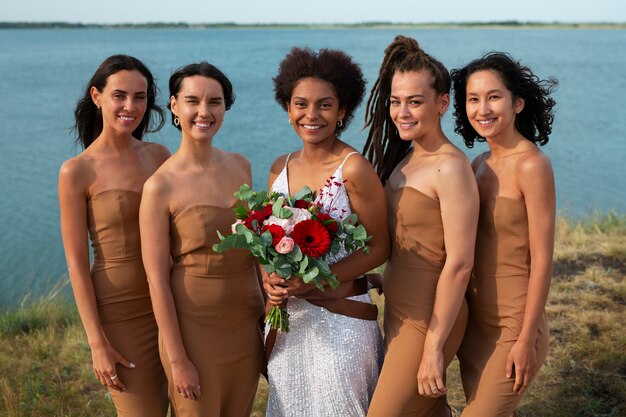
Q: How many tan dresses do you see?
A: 4